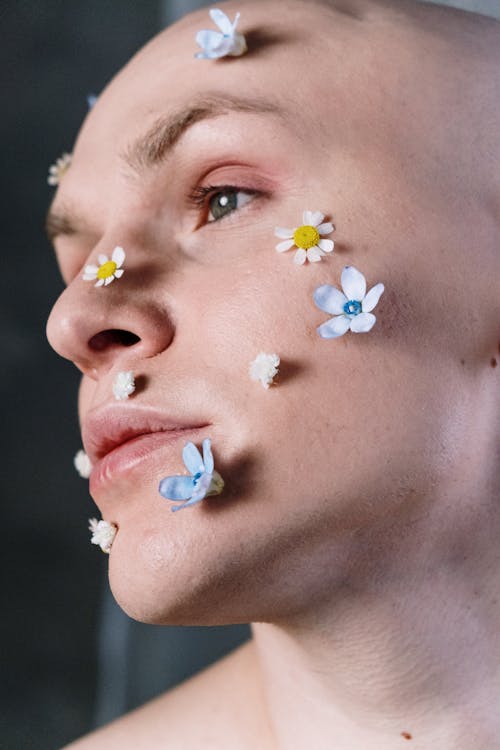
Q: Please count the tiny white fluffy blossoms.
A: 4